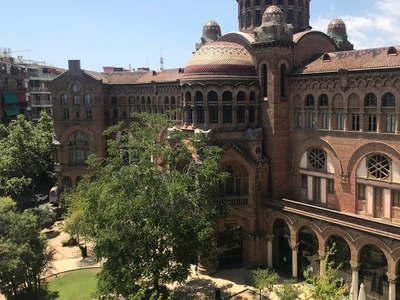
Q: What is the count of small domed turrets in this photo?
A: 3